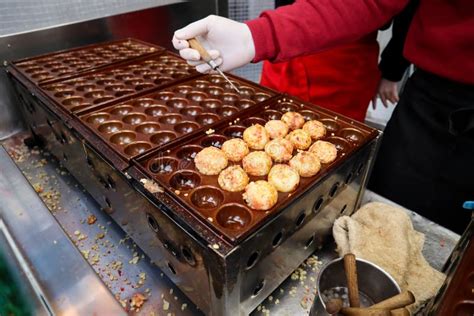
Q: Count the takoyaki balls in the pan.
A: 14